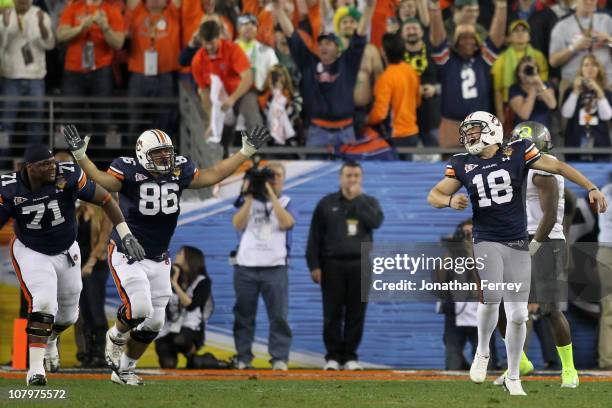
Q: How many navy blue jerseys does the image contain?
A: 4